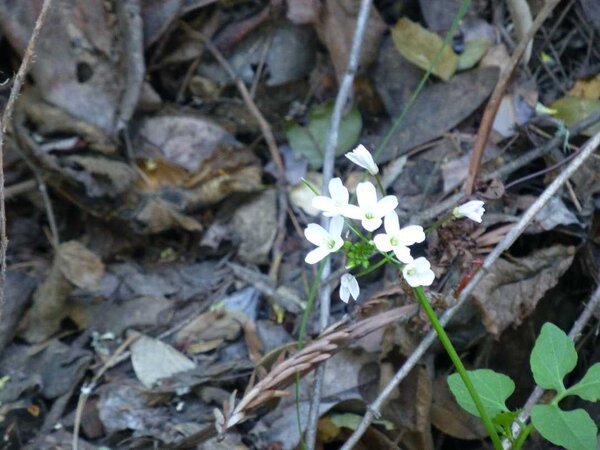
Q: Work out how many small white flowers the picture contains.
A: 8